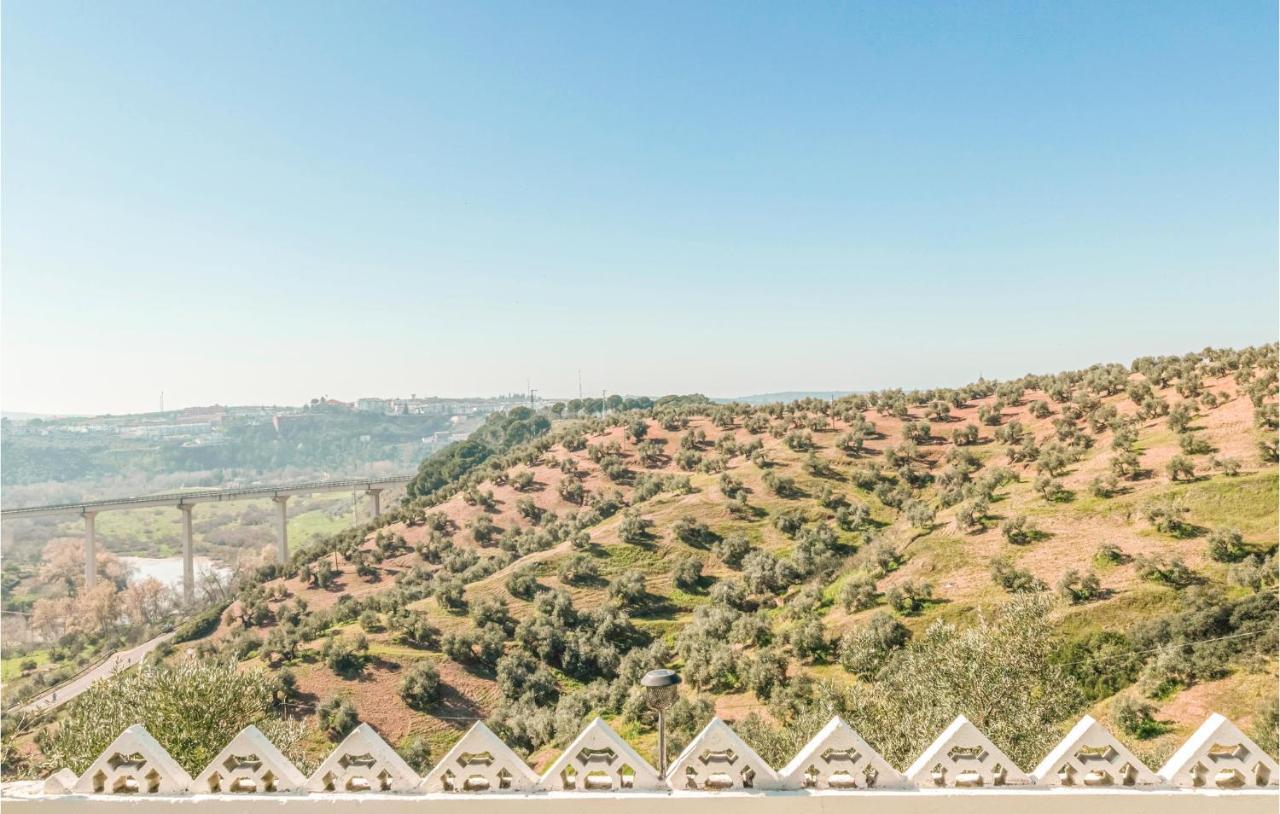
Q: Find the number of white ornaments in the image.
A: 10